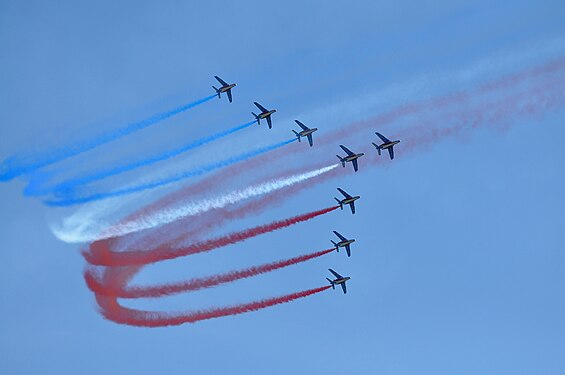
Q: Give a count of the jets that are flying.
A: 8